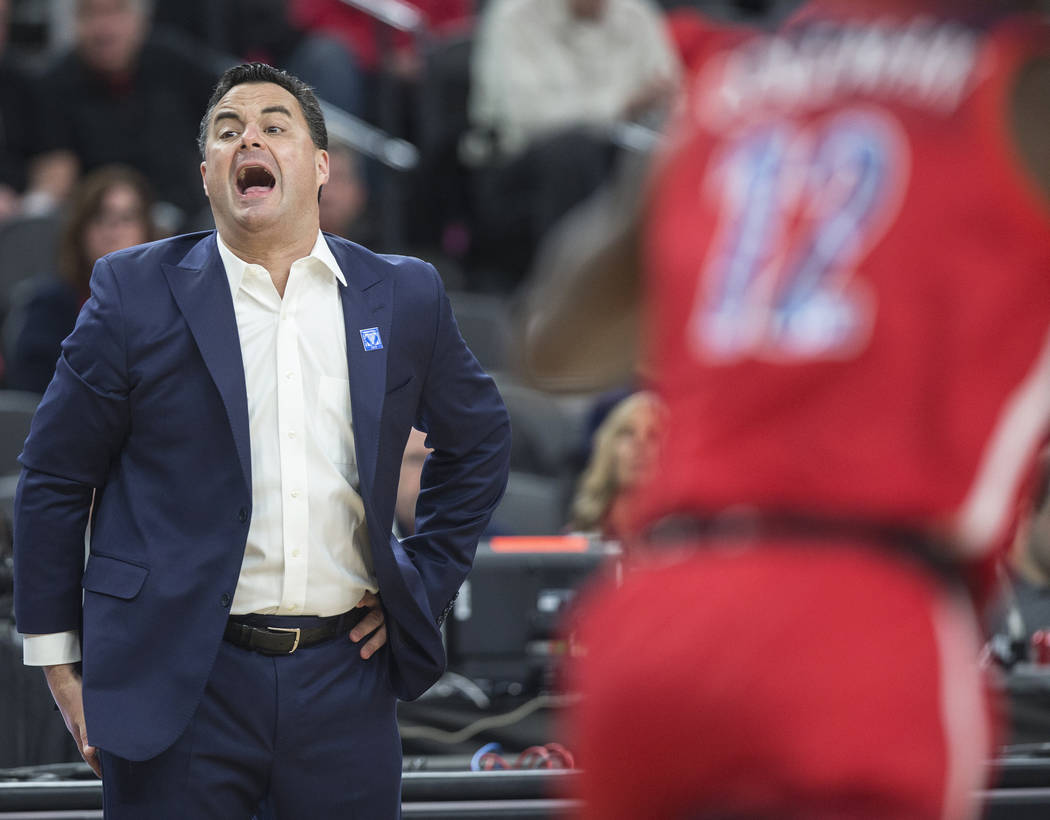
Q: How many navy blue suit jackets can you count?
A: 1